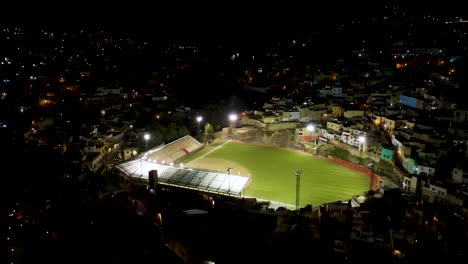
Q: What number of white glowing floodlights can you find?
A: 5